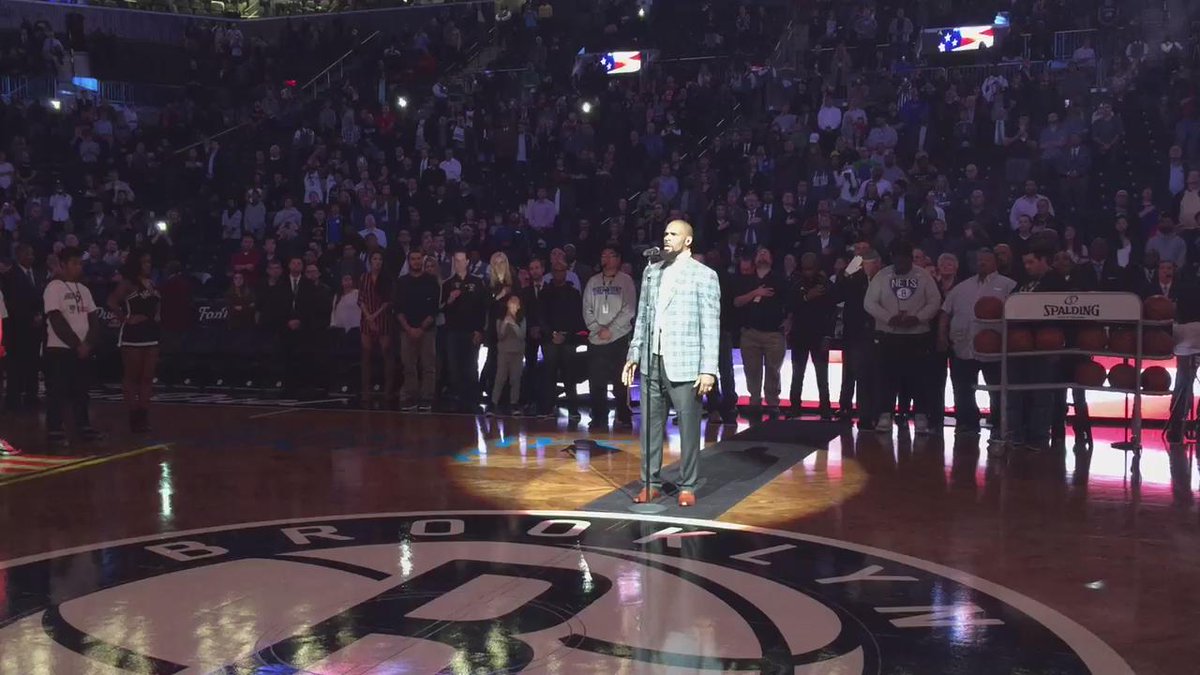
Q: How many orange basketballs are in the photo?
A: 11